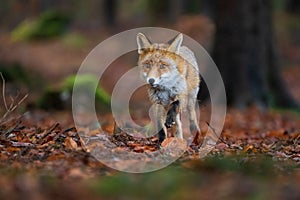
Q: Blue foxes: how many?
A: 0